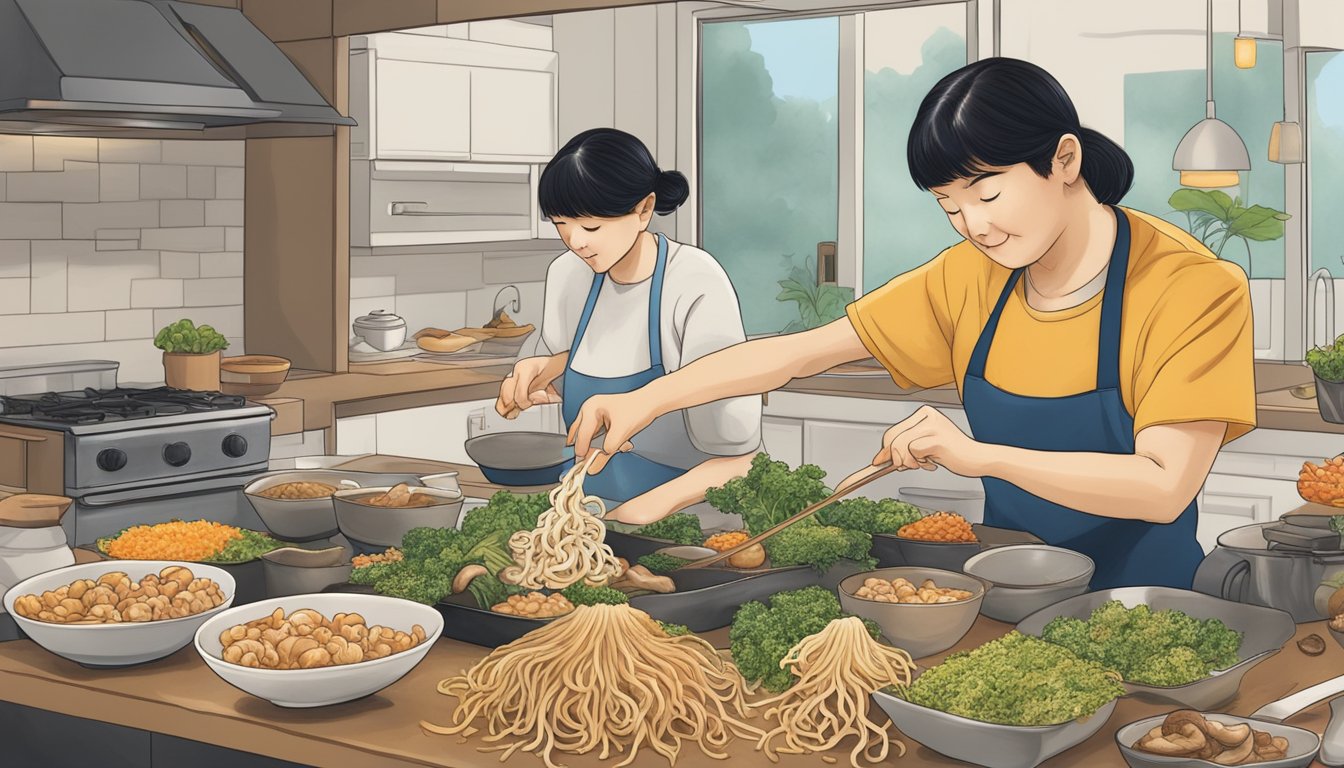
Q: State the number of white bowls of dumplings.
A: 2